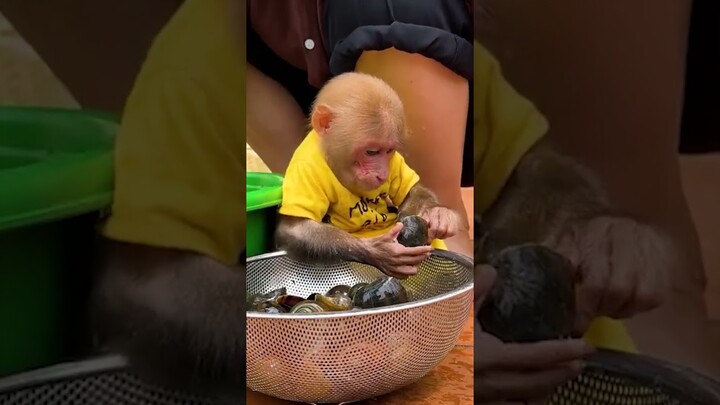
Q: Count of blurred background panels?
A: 2